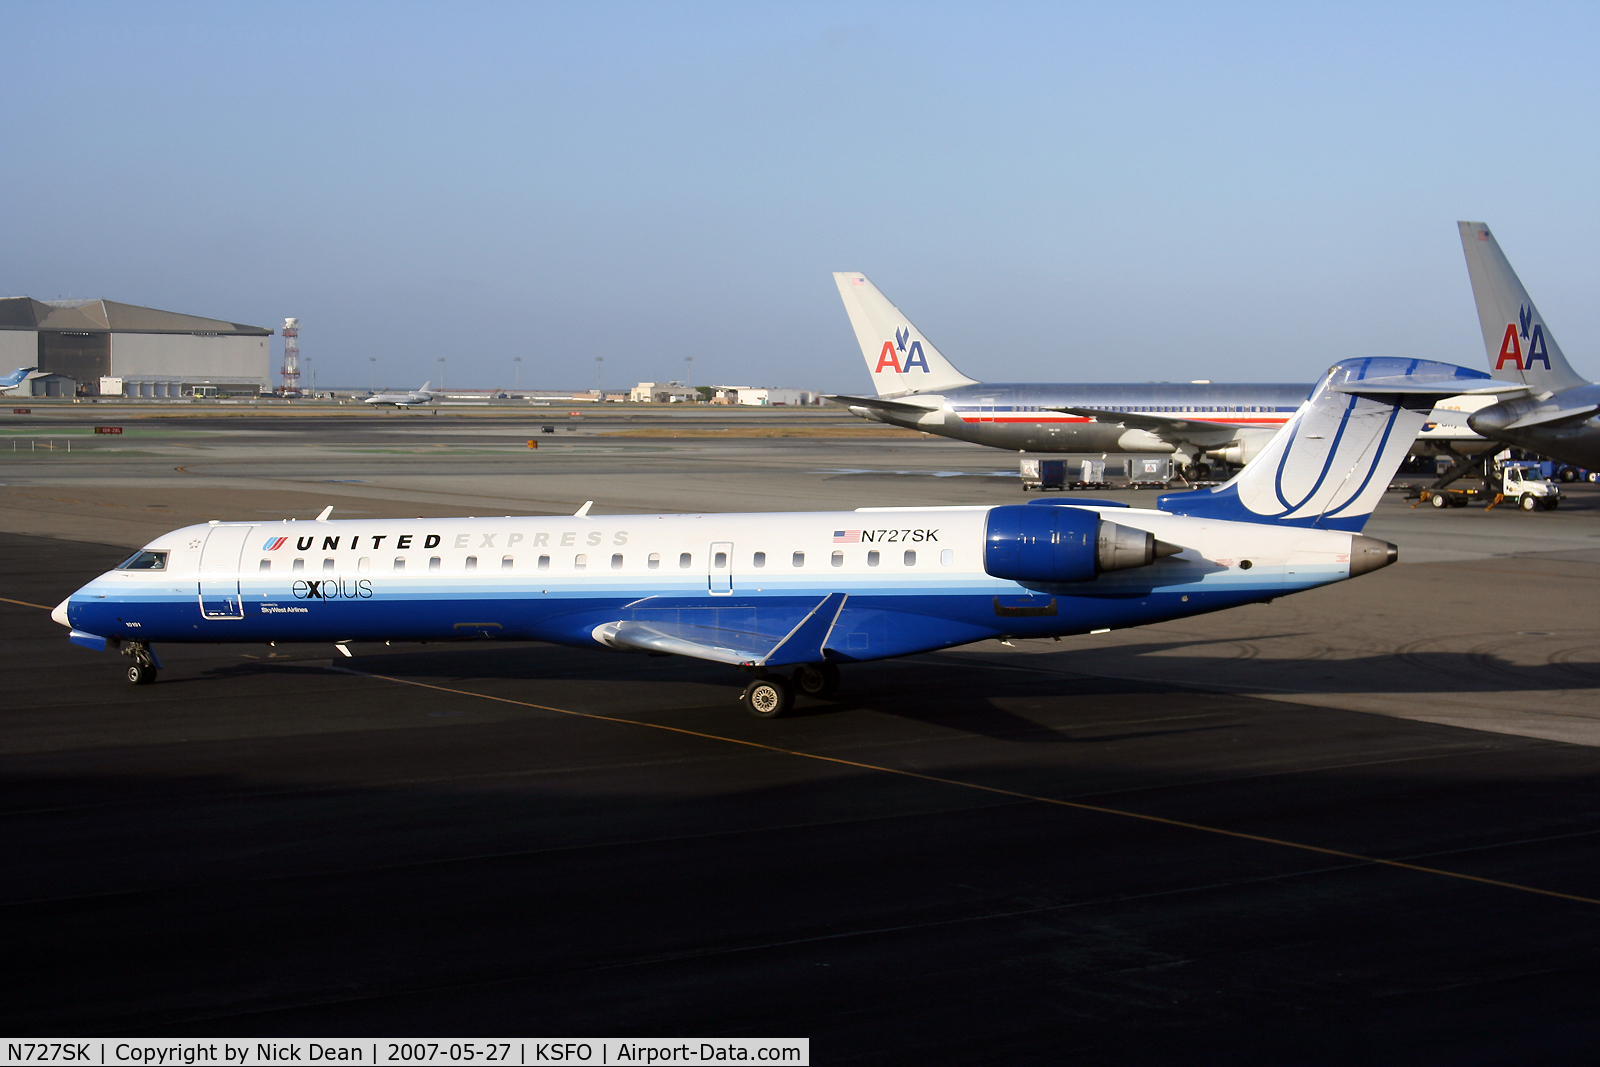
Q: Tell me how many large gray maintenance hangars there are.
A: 1